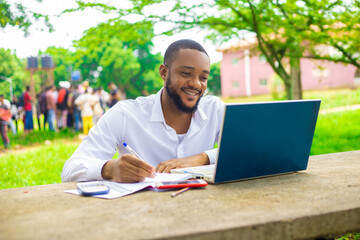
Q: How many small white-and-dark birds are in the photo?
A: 0